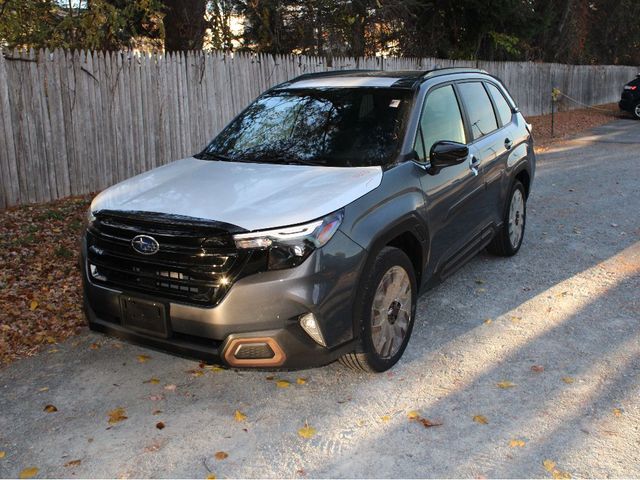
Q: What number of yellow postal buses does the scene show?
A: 0